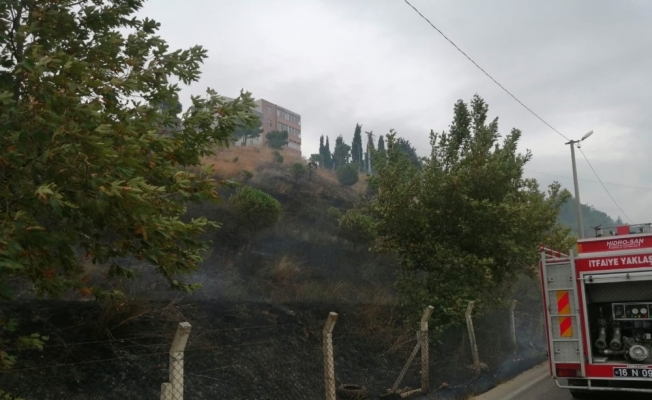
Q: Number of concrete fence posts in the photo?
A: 5